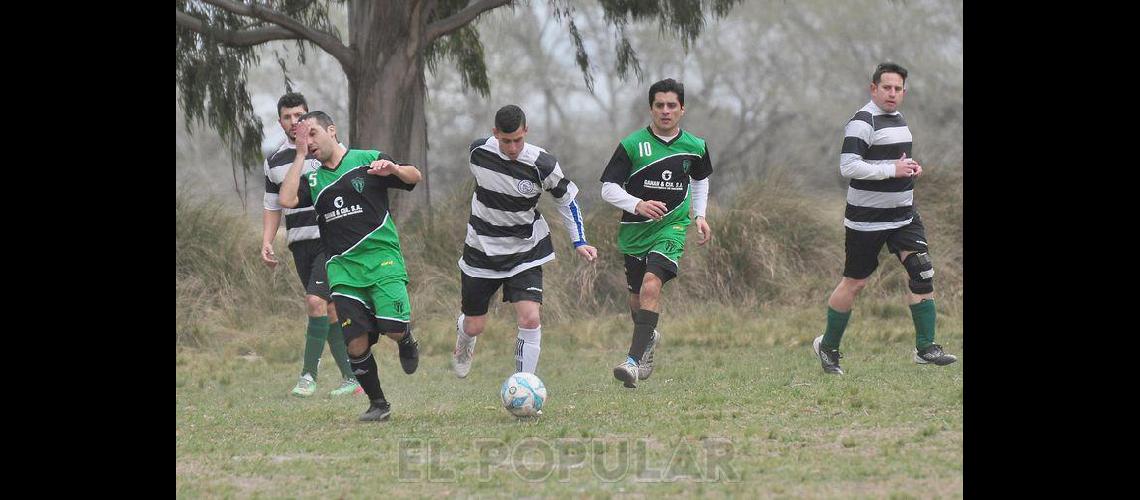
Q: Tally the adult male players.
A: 5